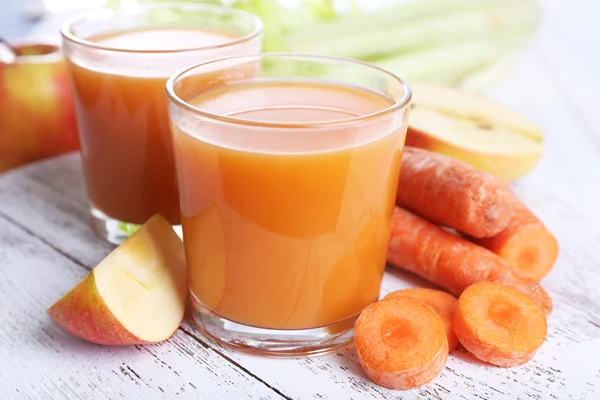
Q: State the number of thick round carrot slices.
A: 3